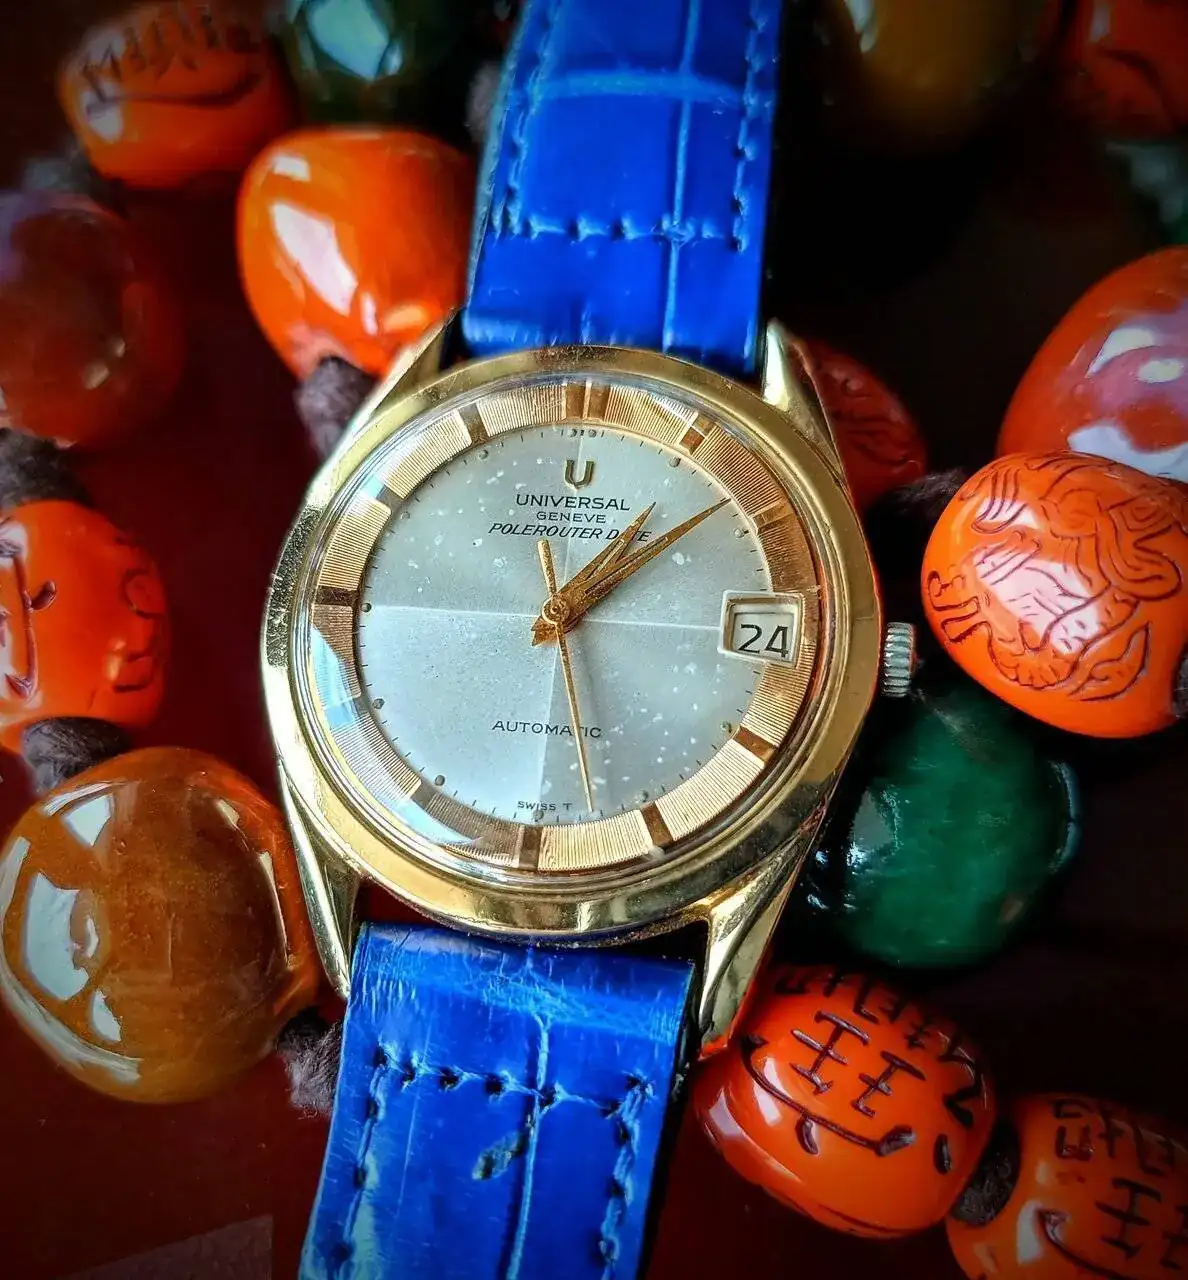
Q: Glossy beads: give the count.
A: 15